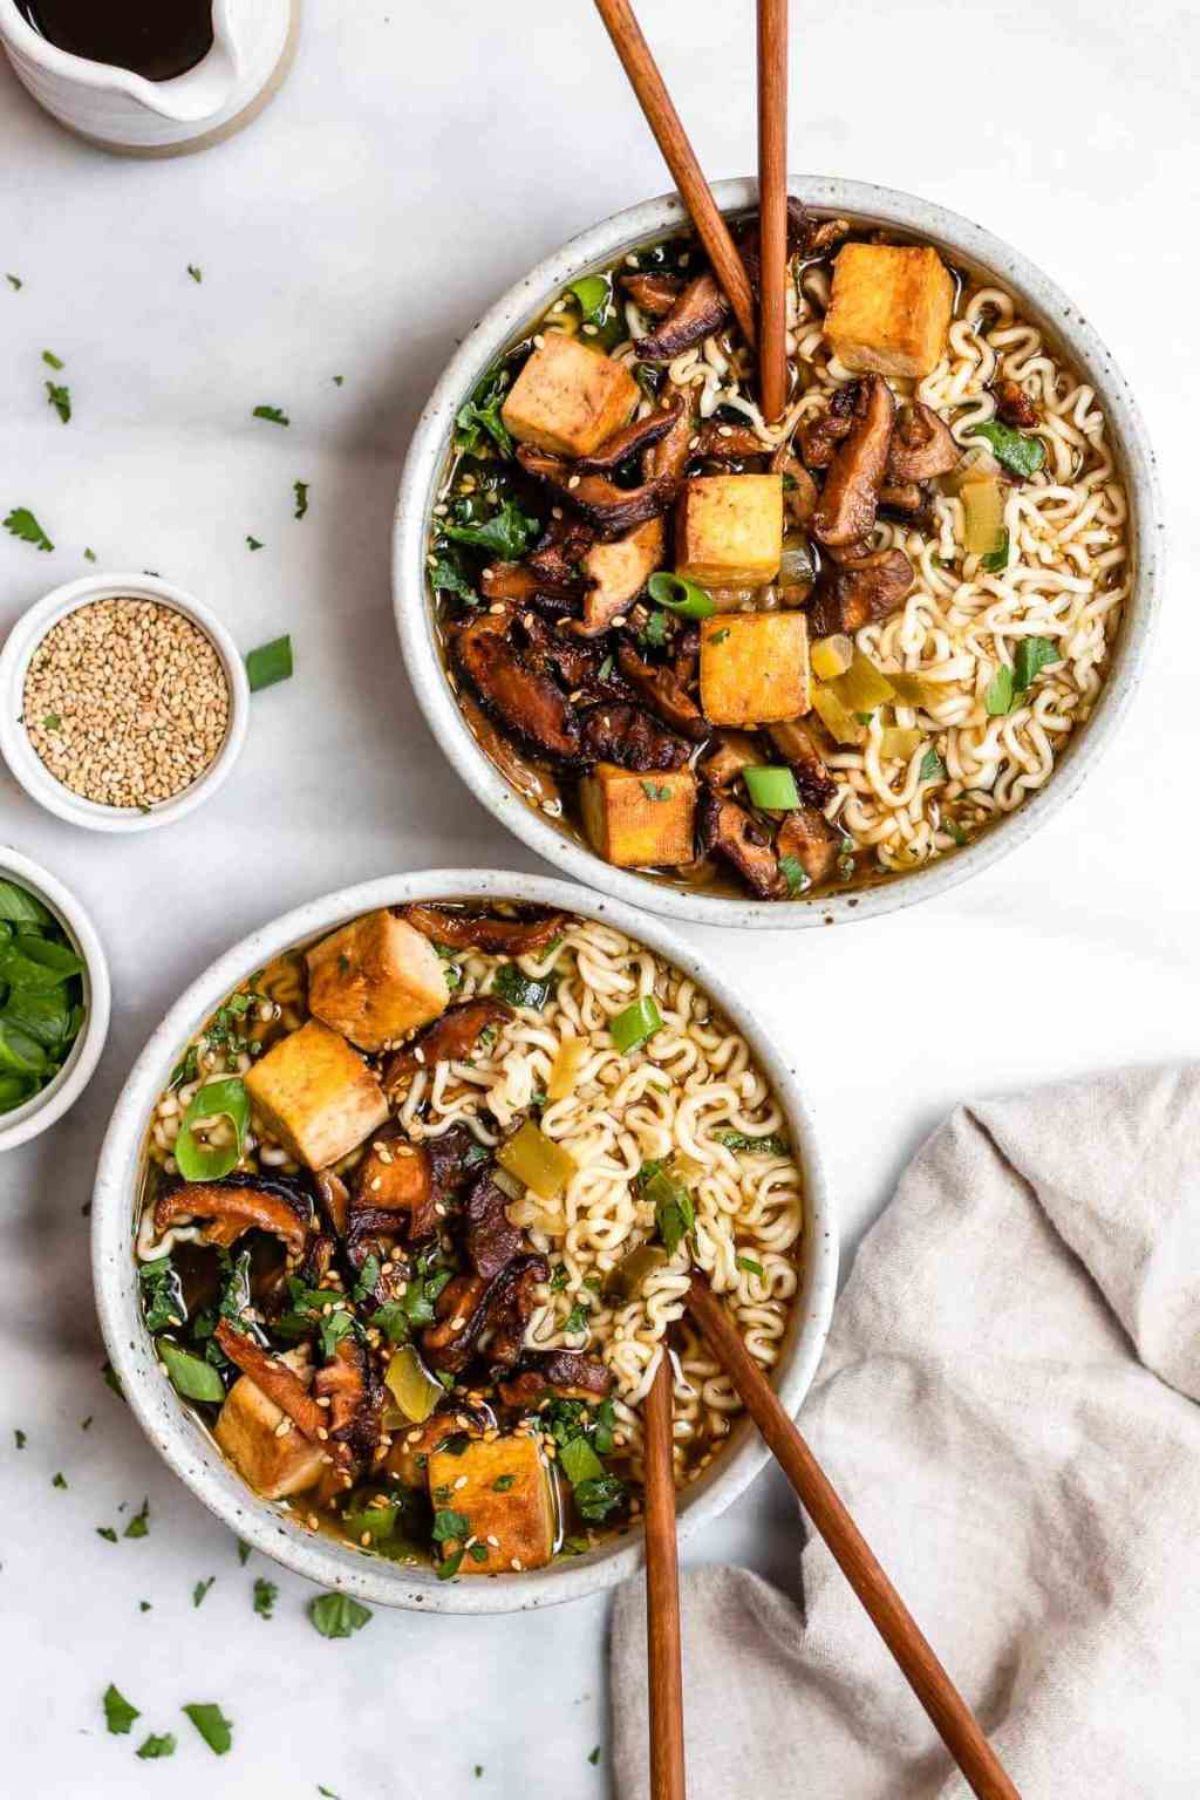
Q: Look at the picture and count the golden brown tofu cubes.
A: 9